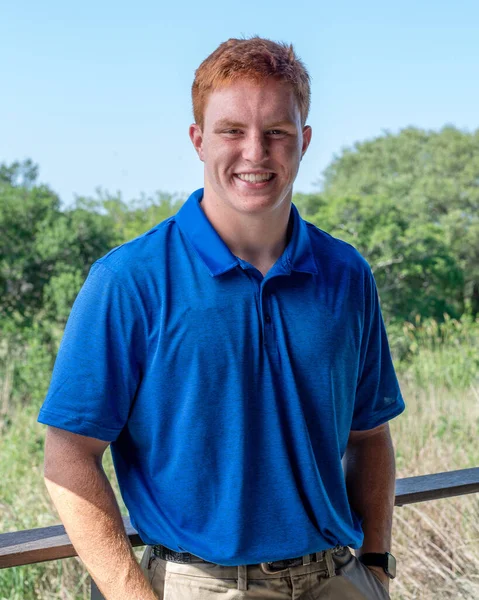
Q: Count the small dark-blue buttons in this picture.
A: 1